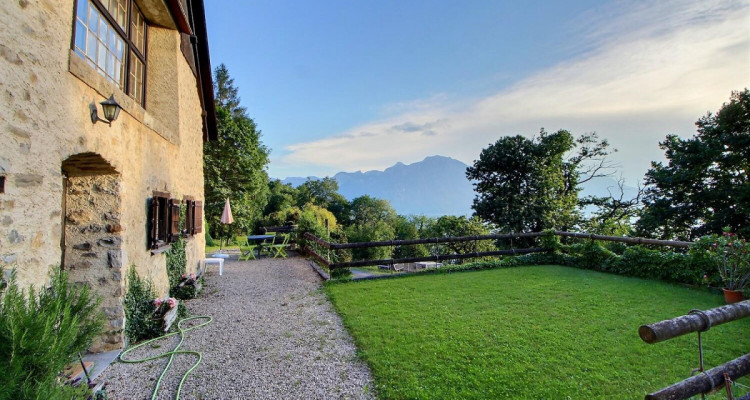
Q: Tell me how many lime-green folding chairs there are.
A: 3